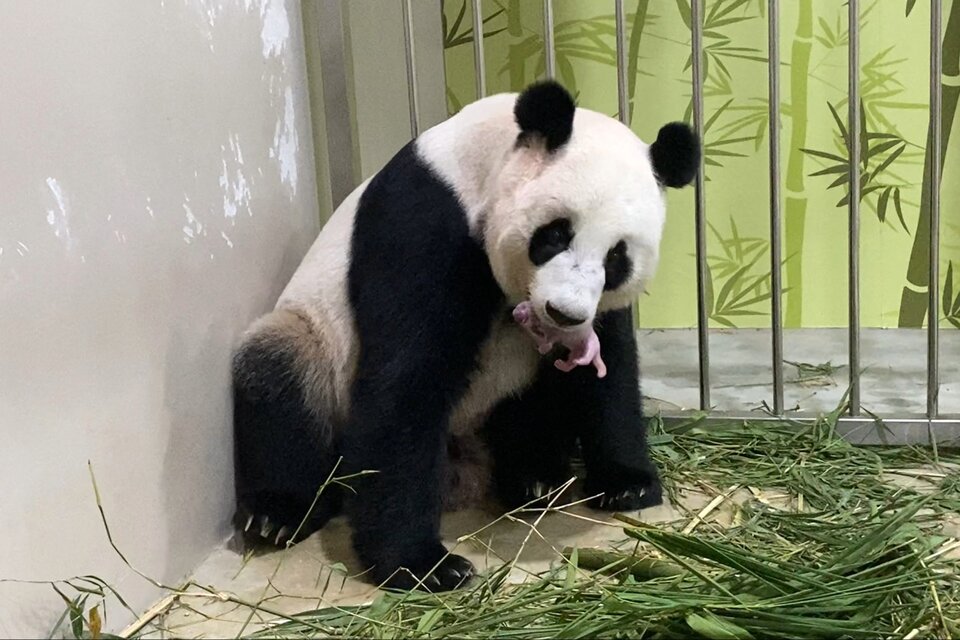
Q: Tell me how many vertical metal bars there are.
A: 8